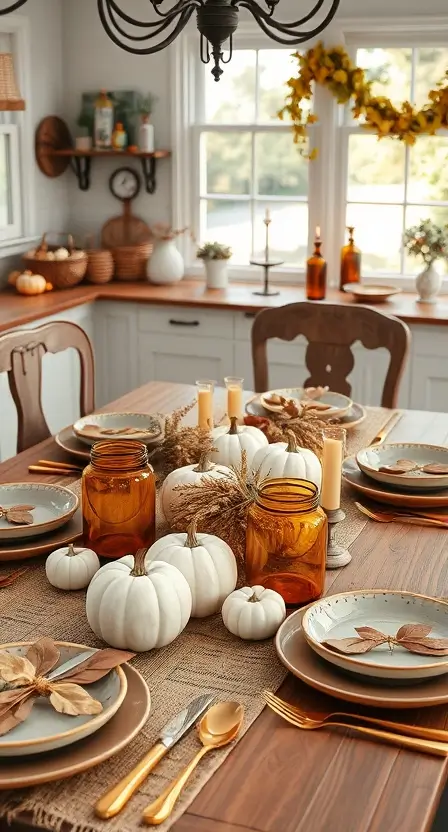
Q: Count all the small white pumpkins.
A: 2